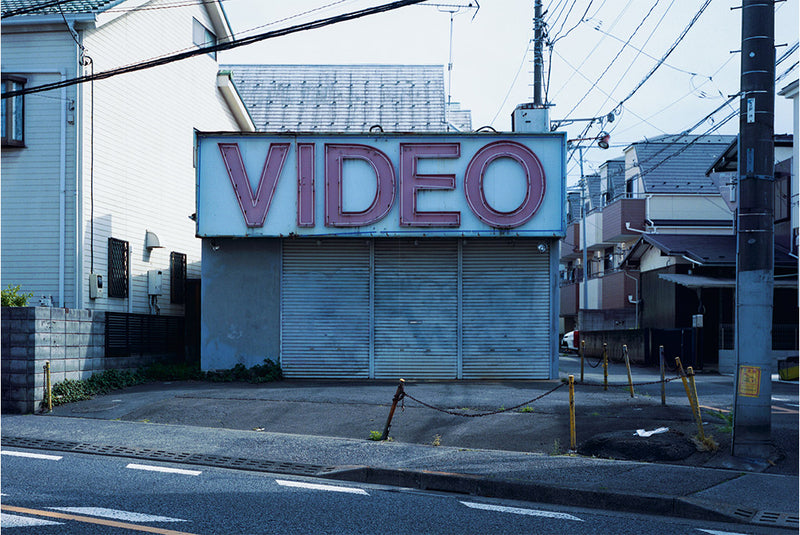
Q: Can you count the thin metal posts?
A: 9